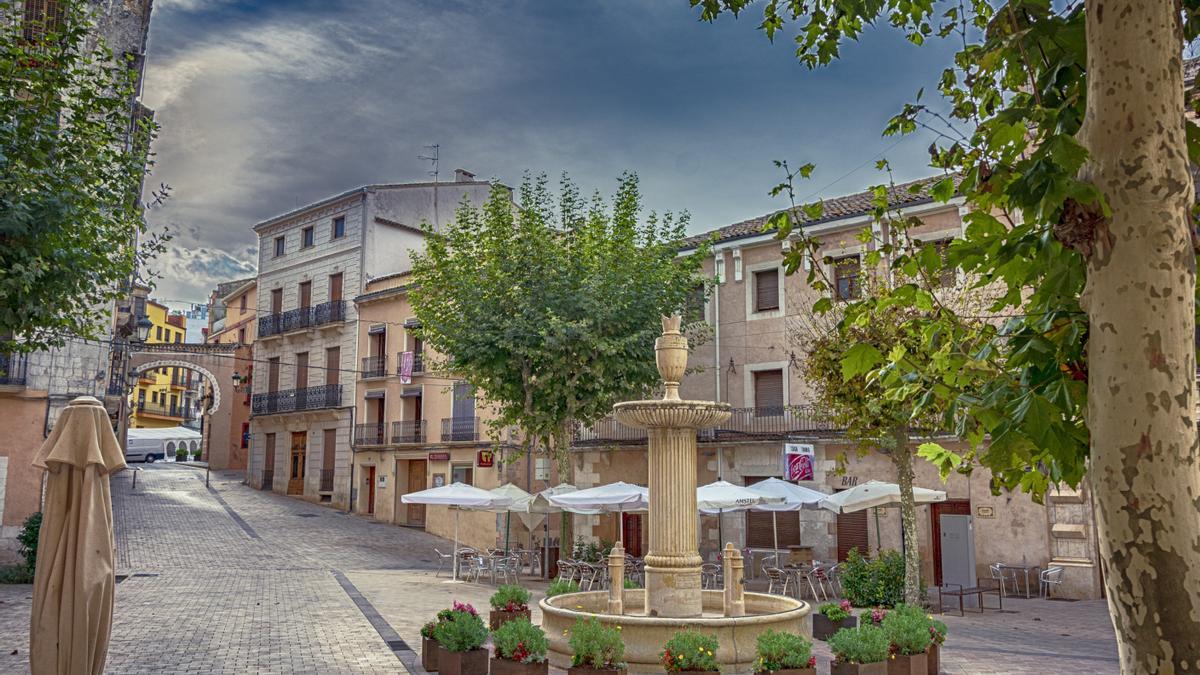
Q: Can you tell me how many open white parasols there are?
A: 7